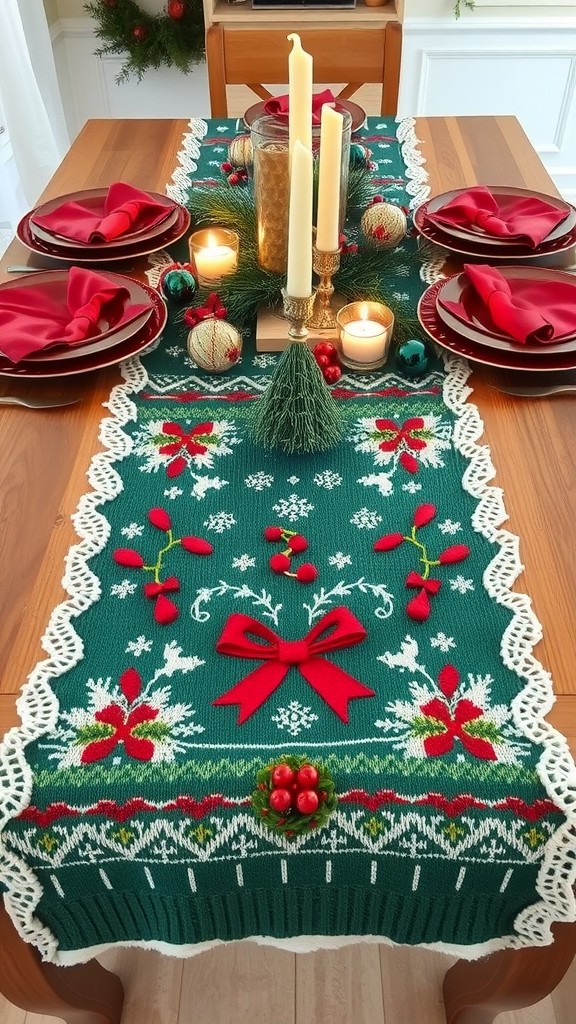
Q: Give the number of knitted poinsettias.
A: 4